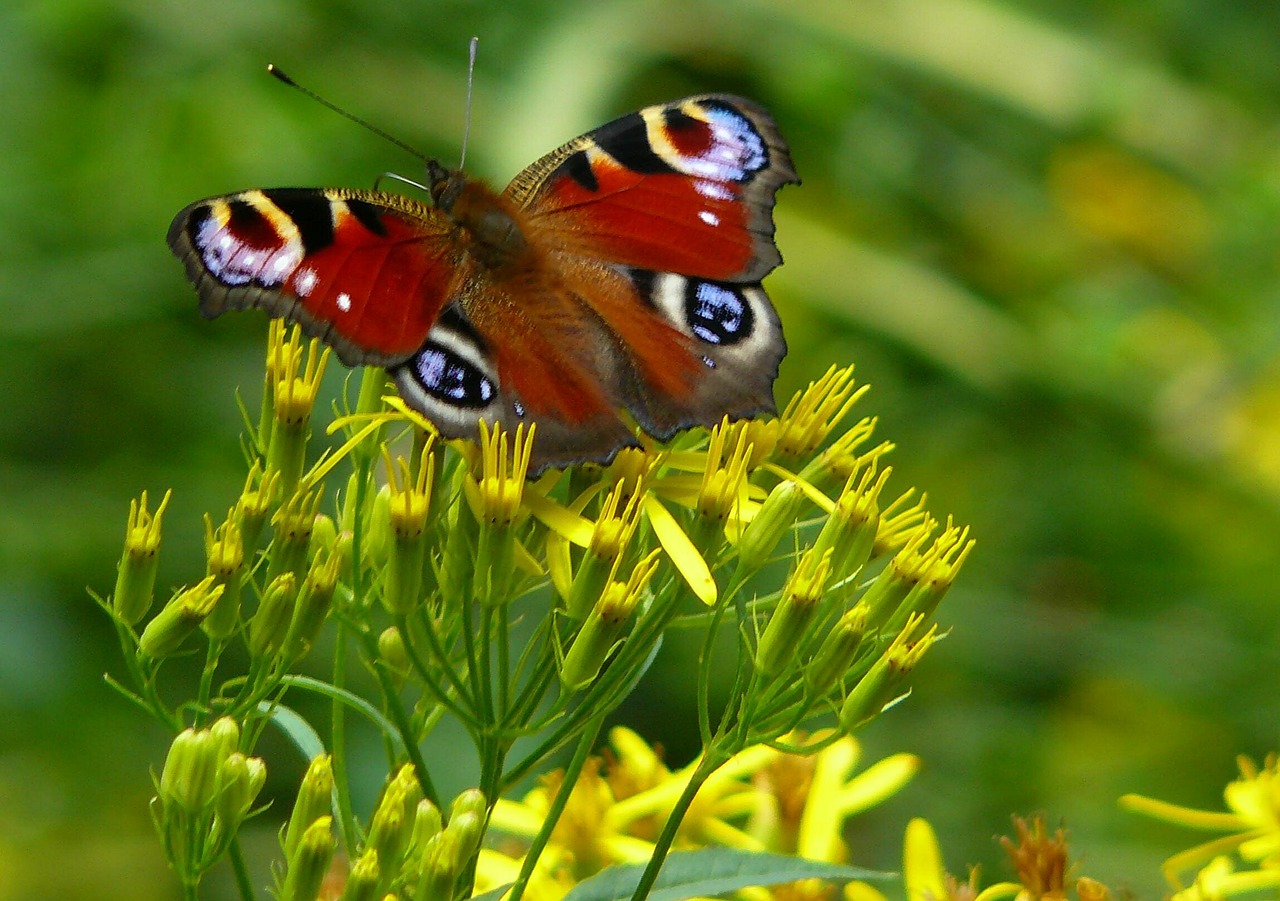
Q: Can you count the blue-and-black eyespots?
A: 2